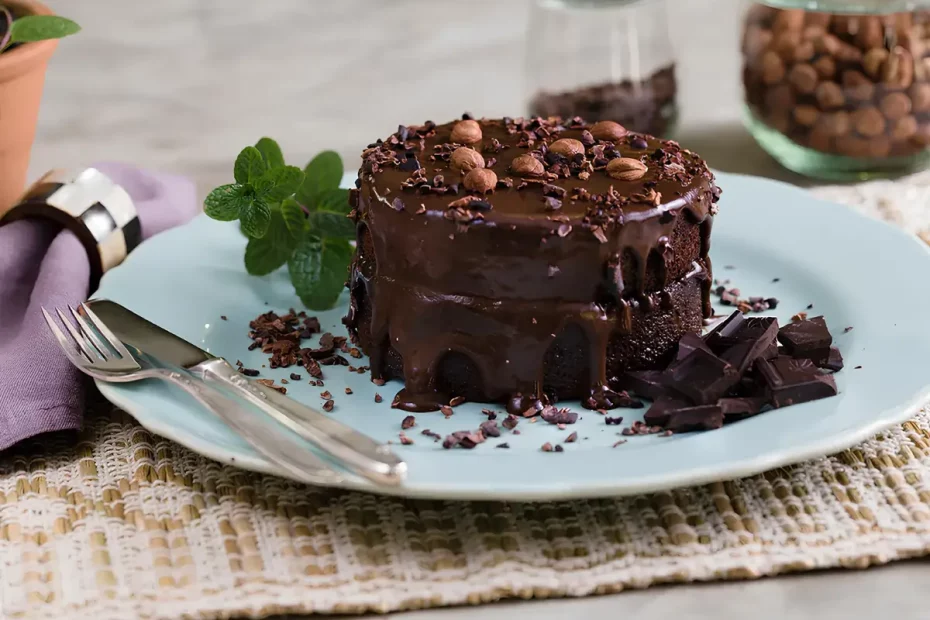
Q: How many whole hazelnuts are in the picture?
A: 7